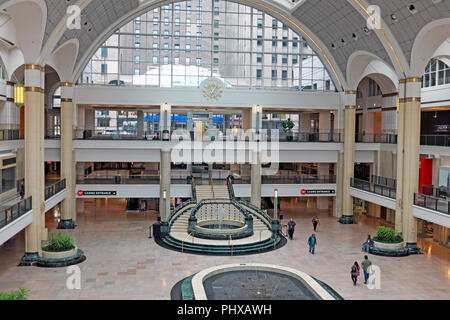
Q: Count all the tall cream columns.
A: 4